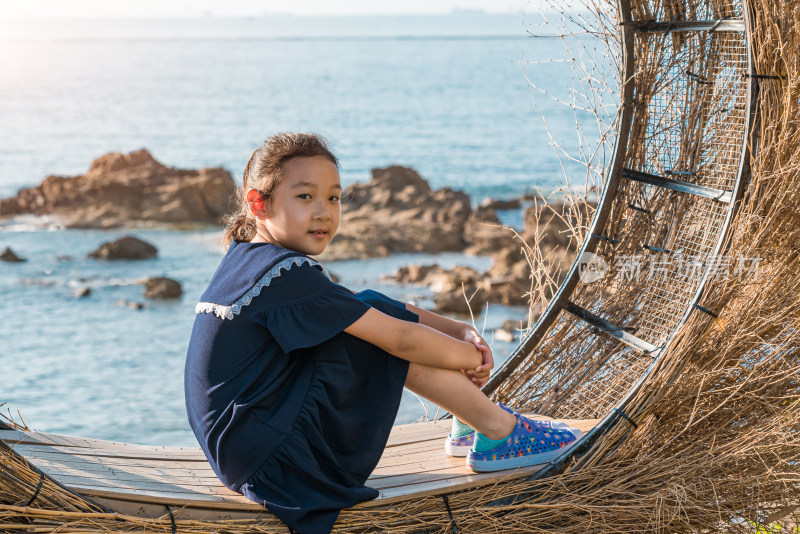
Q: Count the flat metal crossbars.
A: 3